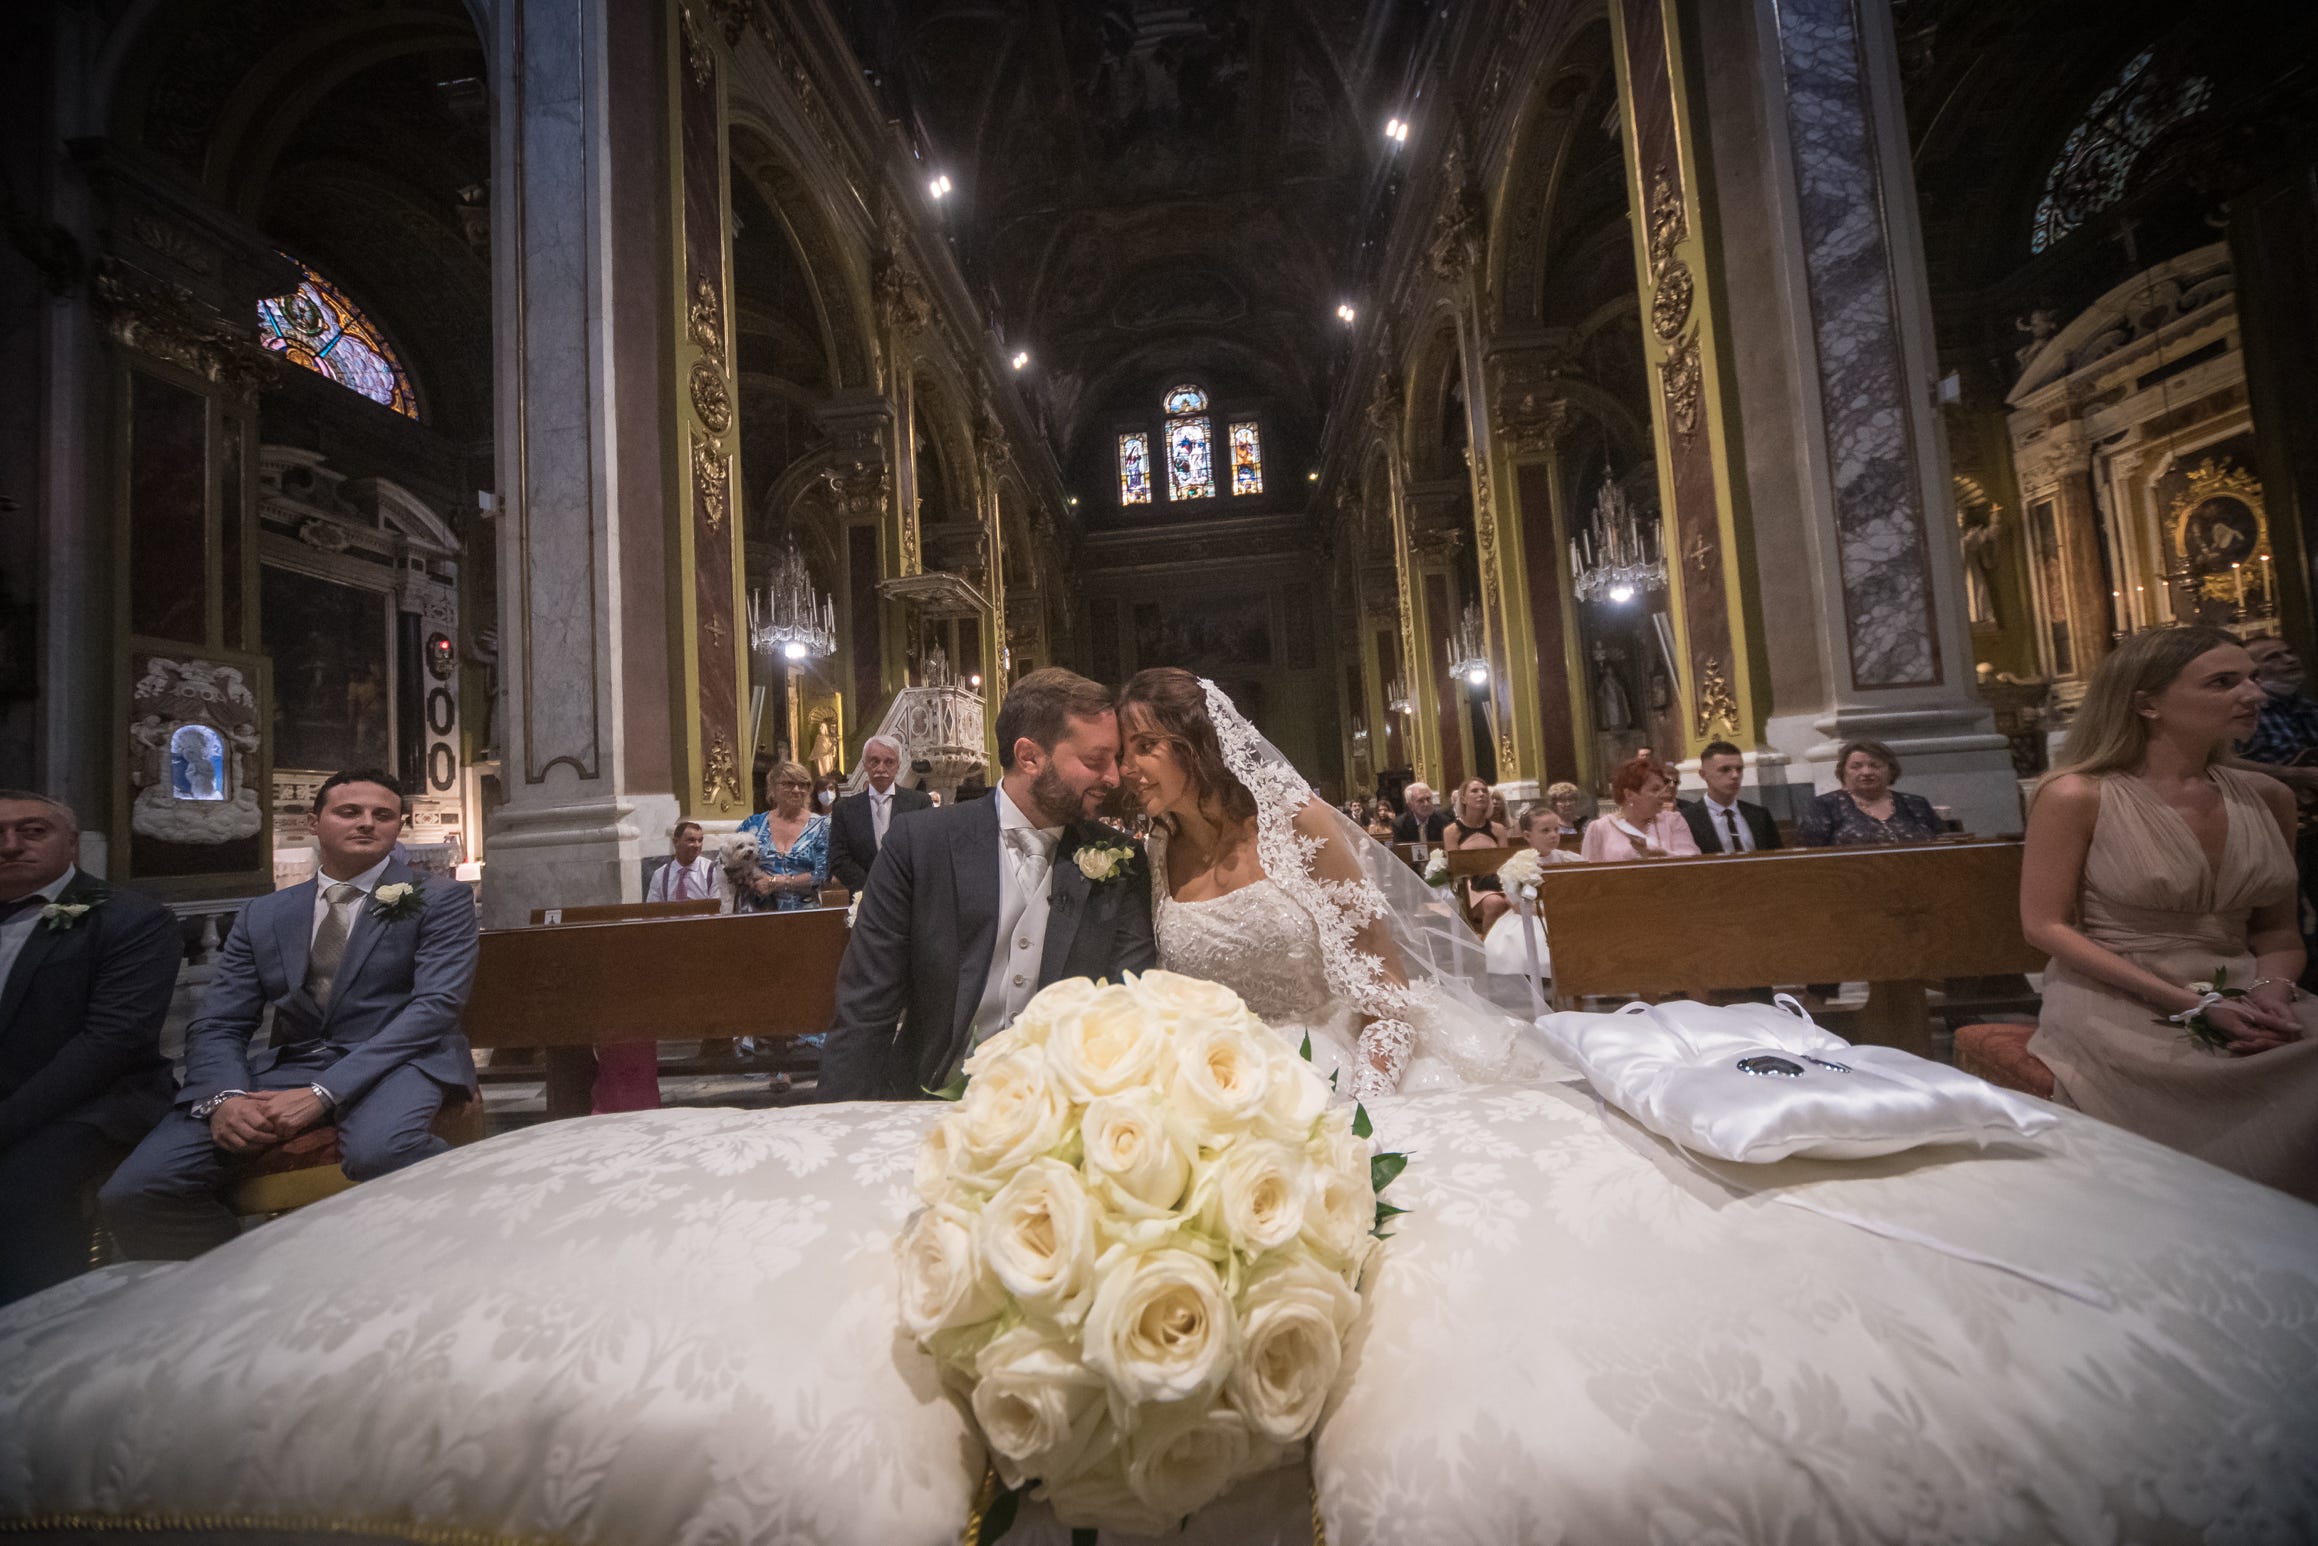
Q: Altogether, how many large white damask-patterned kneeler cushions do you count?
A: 2